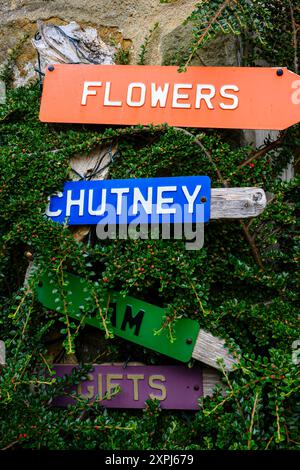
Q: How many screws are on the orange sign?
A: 2